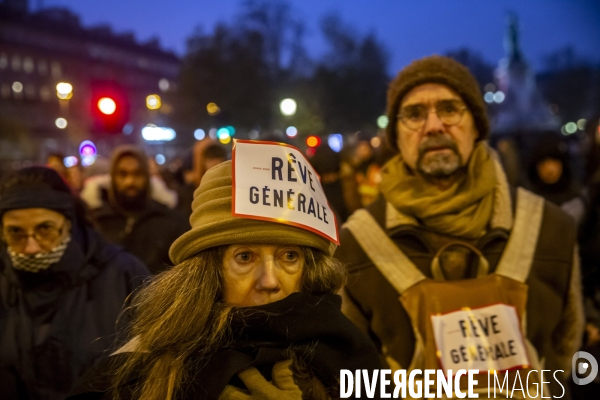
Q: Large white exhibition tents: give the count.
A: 0